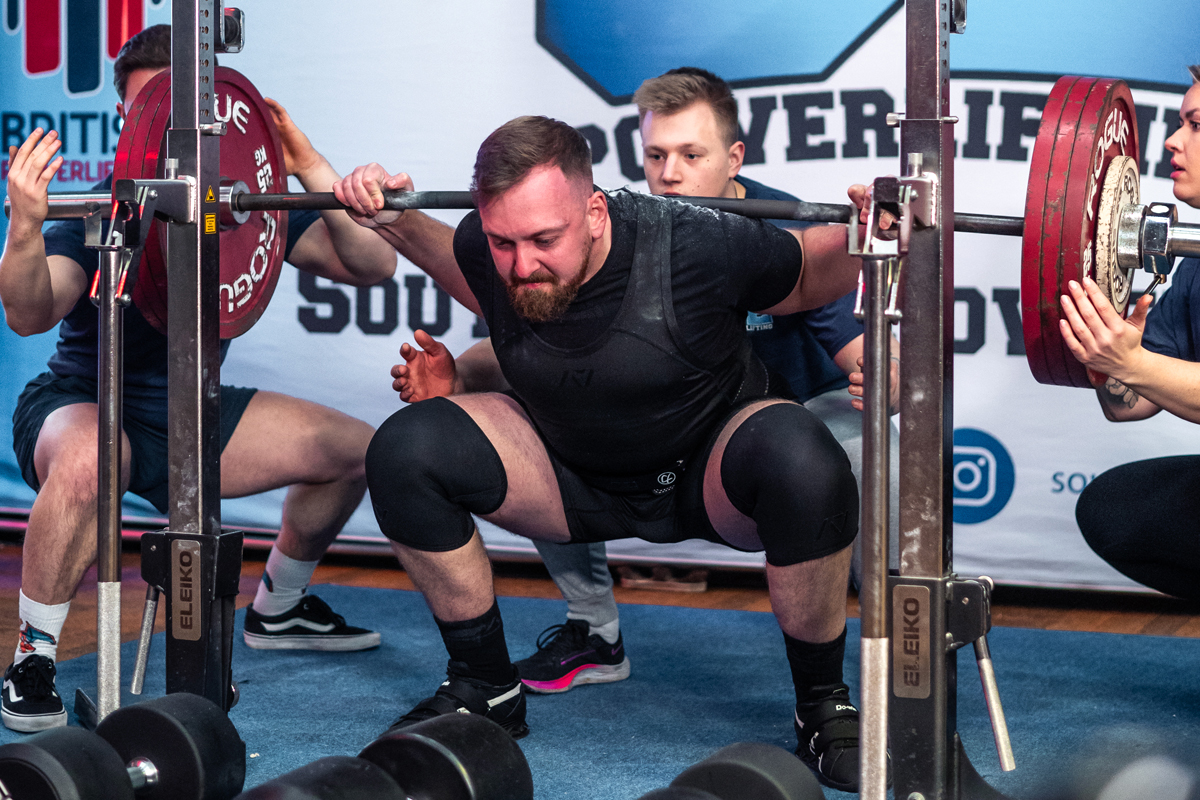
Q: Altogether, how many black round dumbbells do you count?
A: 3